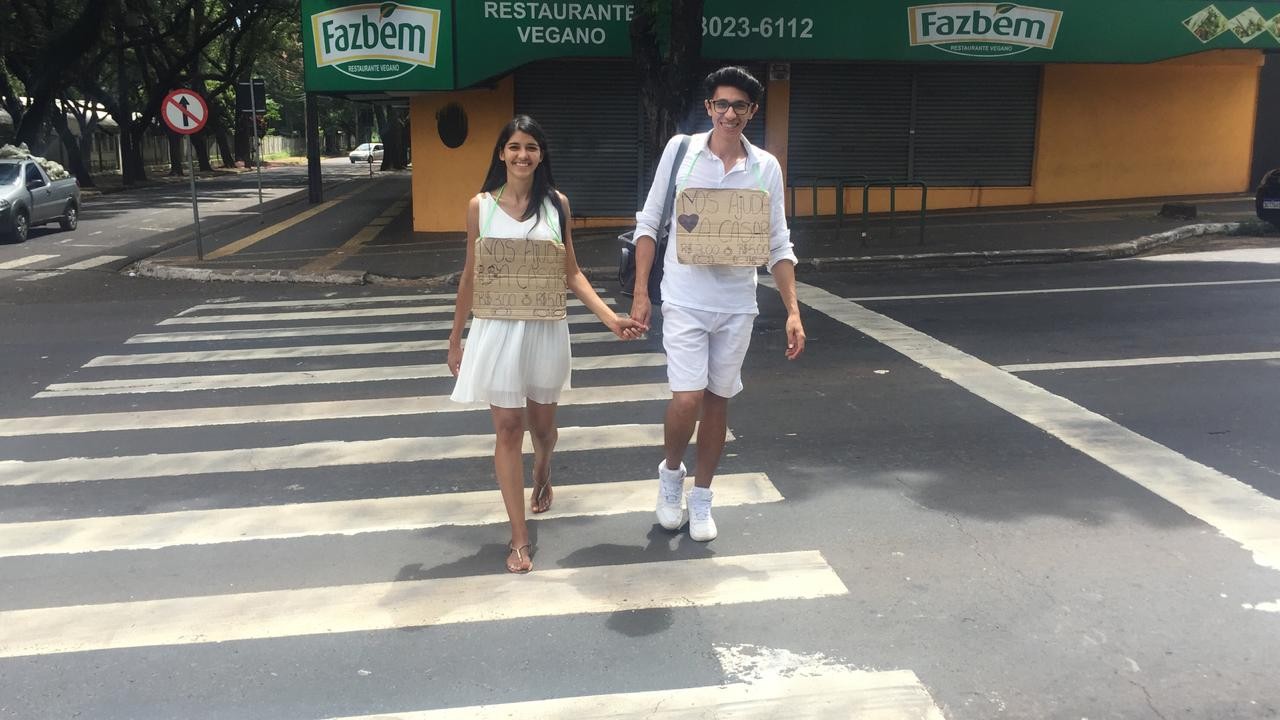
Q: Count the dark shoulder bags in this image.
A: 1